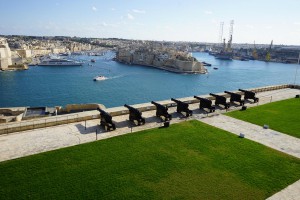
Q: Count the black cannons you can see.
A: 8